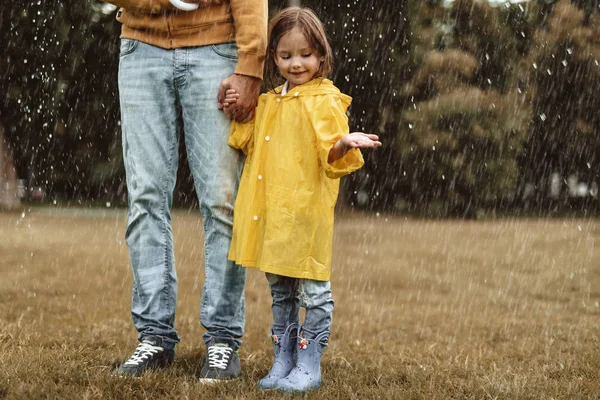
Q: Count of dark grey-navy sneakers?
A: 2